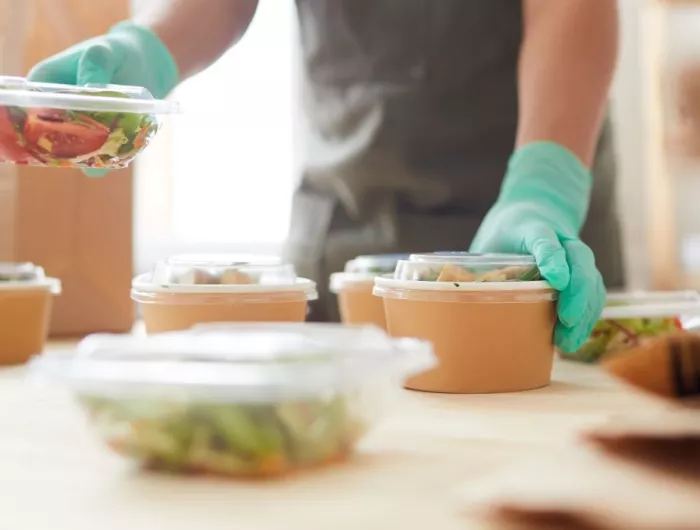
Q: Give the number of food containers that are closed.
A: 7